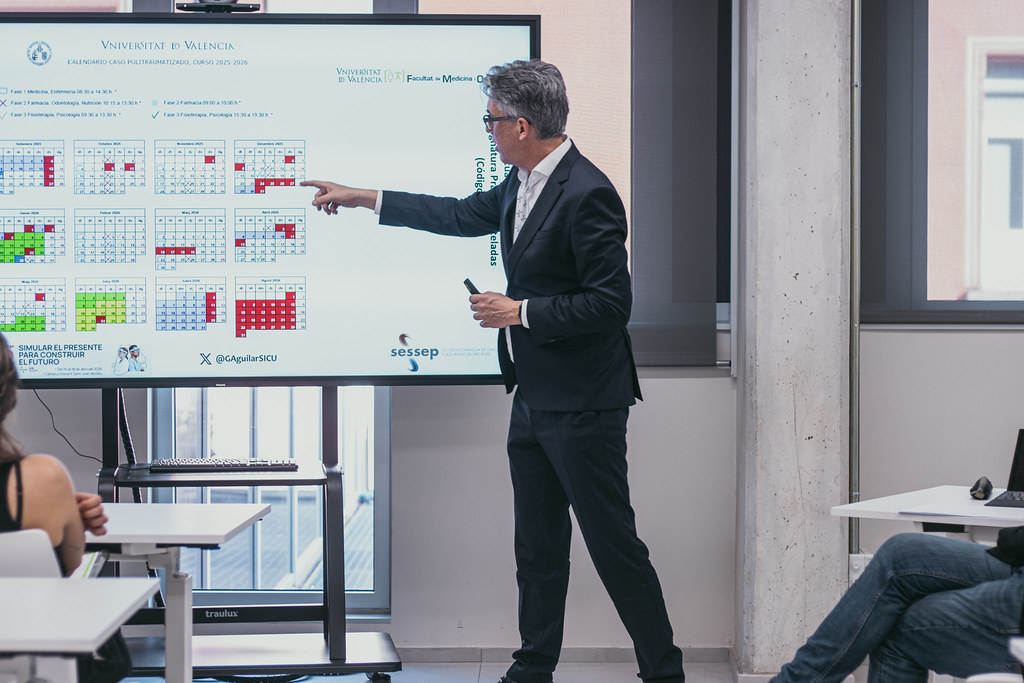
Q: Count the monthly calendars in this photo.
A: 12